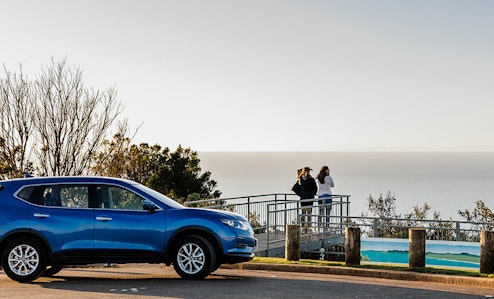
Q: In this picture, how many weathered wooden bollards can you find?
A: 4